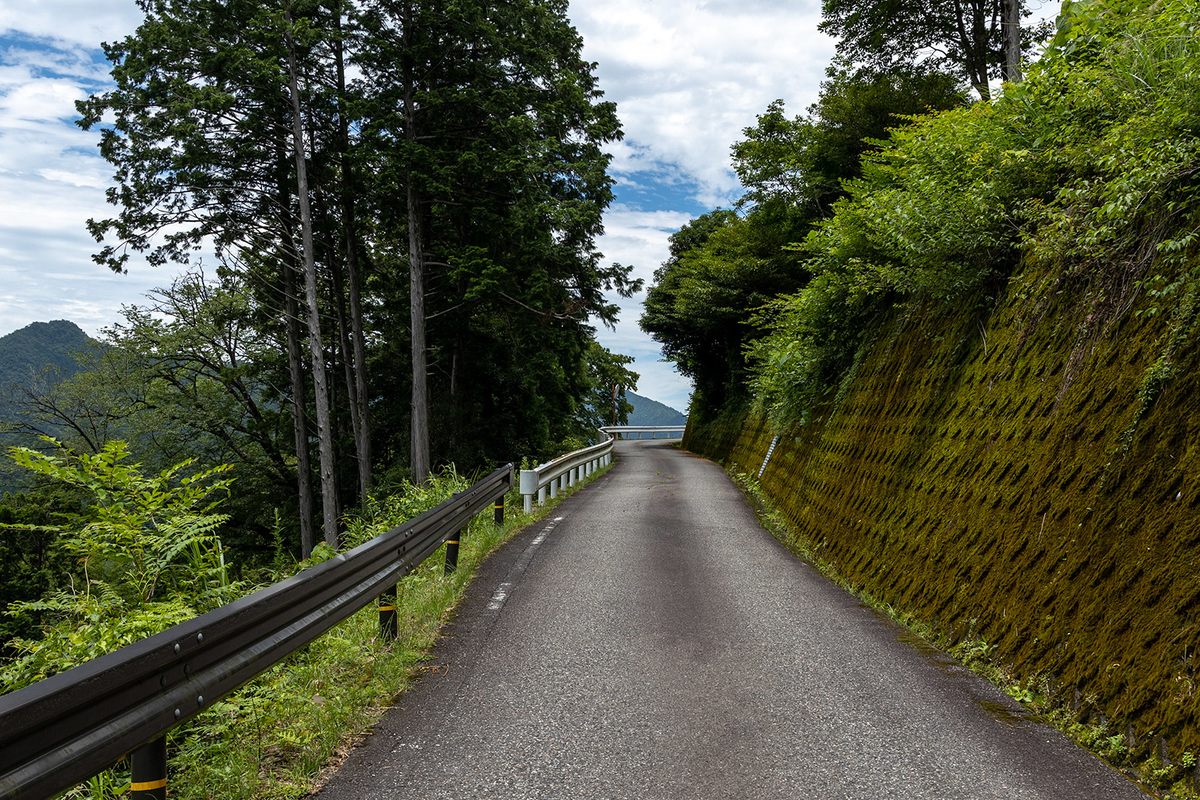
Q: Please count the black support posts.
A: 4